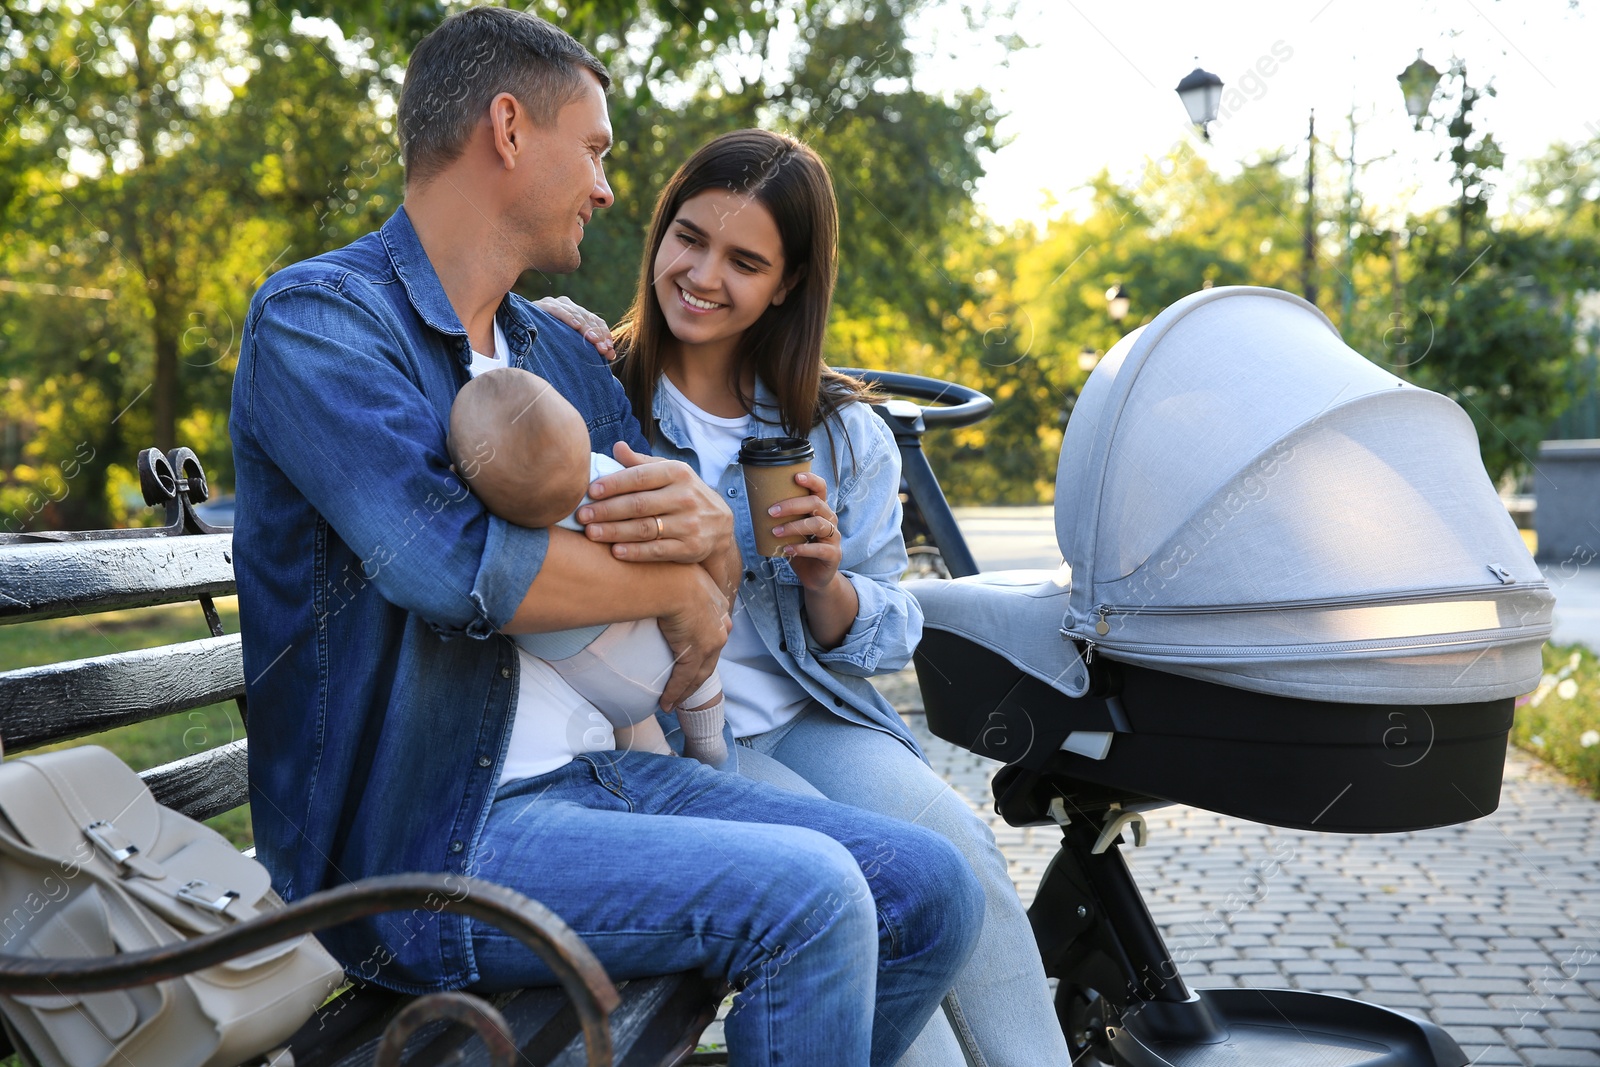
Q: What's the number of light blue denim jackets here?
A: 1